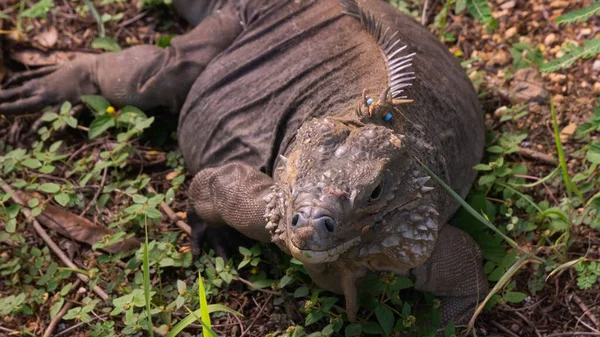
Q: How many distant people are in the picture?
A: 0